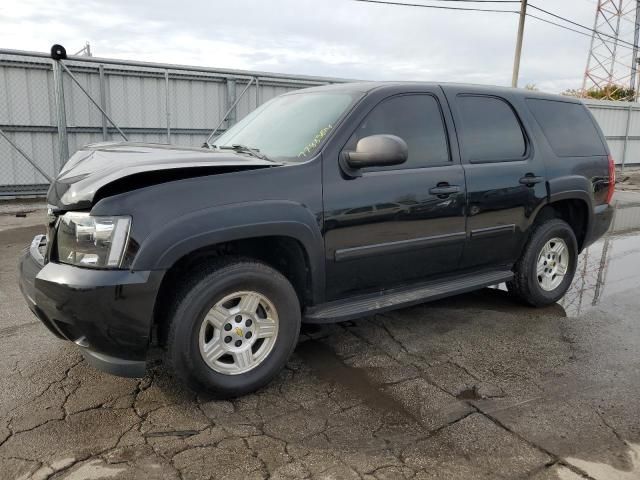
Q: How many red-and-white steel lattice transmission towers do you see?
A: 1